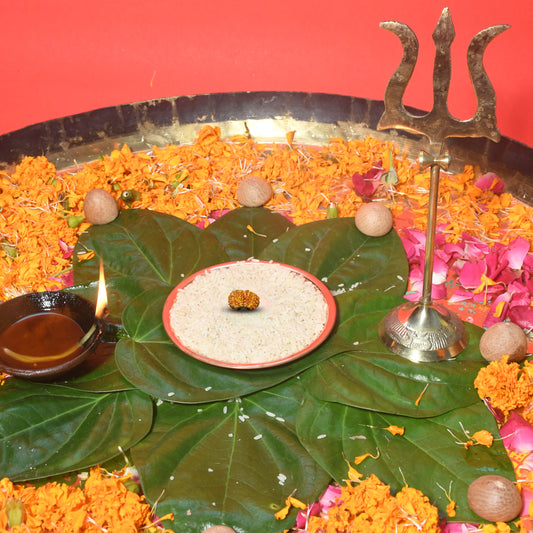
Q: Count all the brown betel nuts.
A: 6